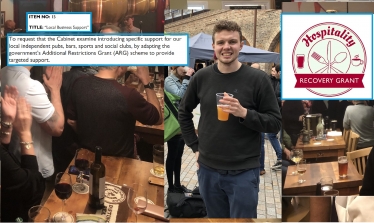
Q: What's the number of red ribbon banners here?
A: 1